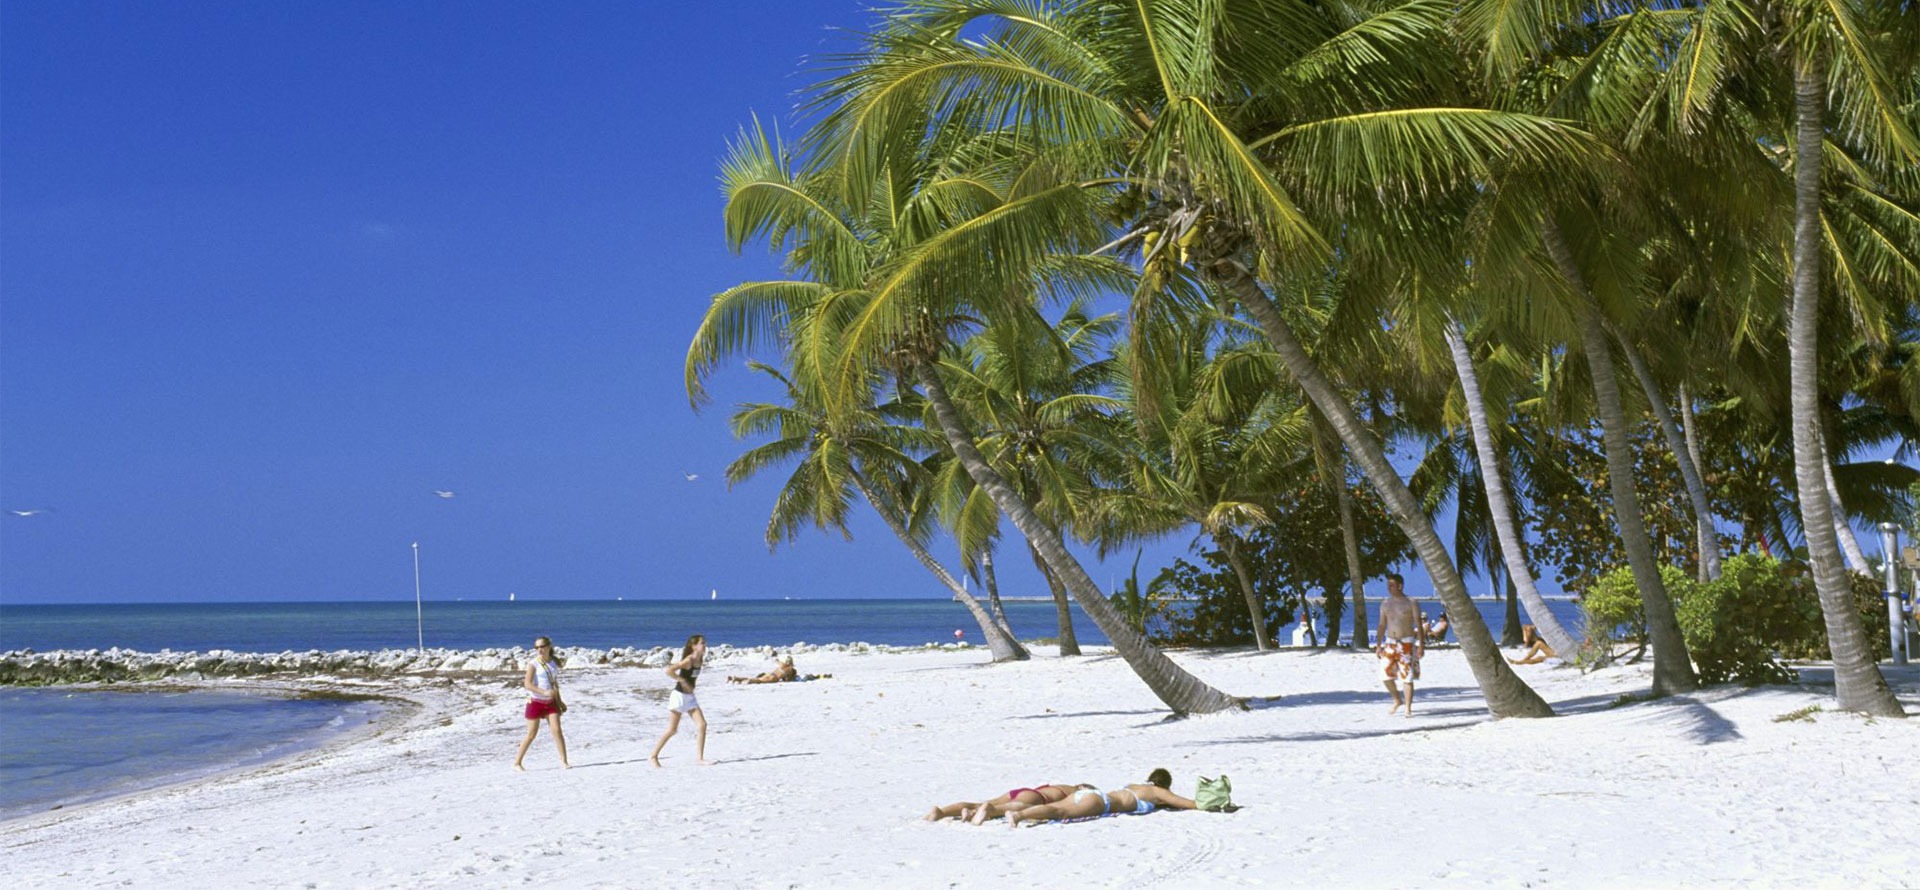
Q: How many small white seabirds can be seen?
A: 3